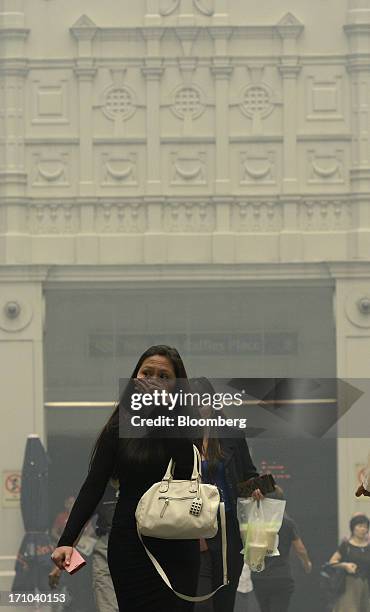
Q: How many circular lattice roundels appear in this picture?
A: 3